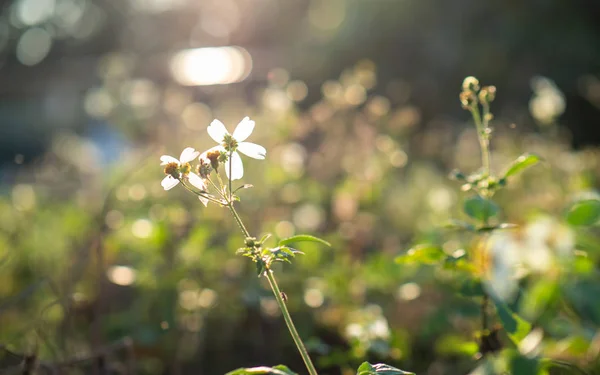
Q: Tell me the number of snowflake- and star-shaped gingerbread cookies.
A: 0